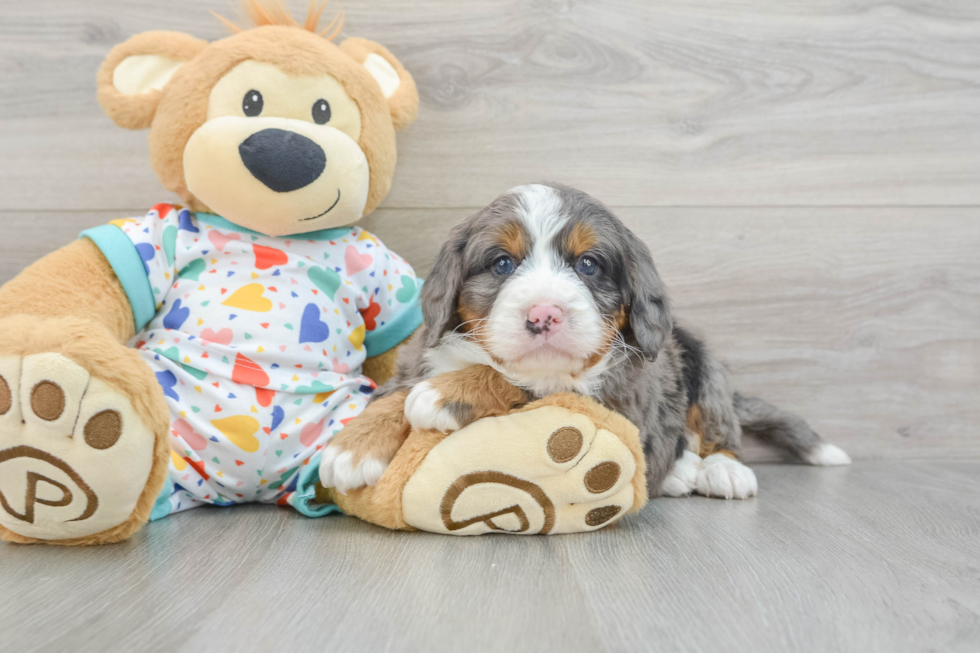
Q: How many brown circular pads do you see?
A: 6